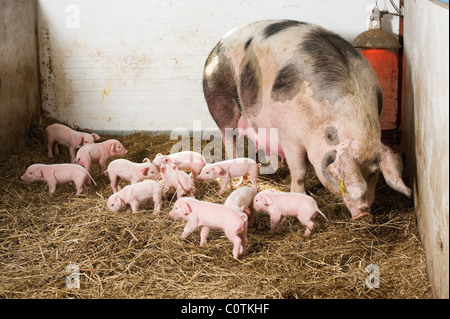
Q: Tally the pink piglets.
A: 11